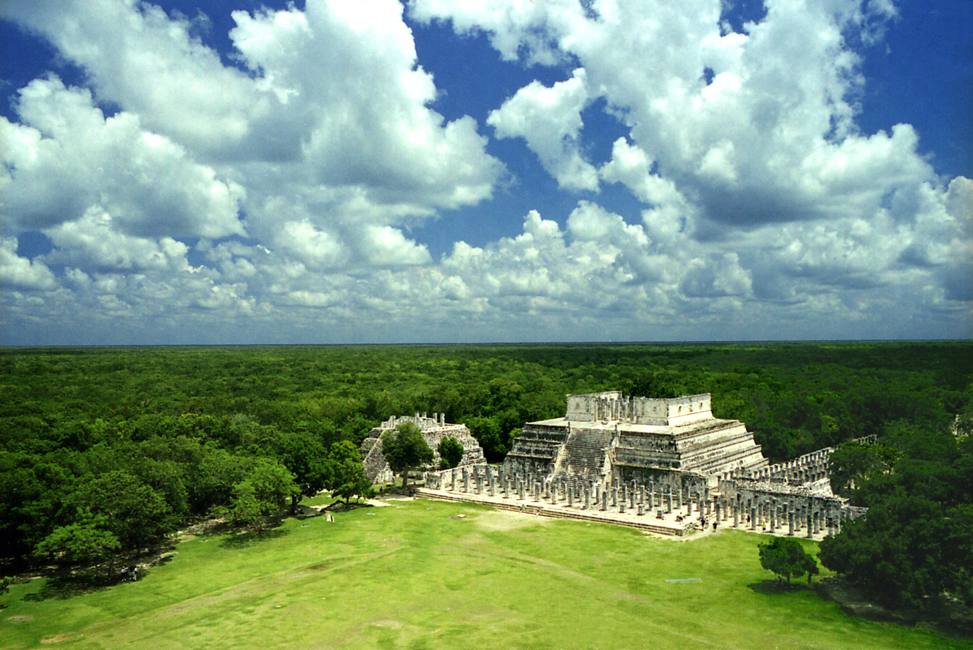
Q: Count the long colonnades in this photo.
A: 2